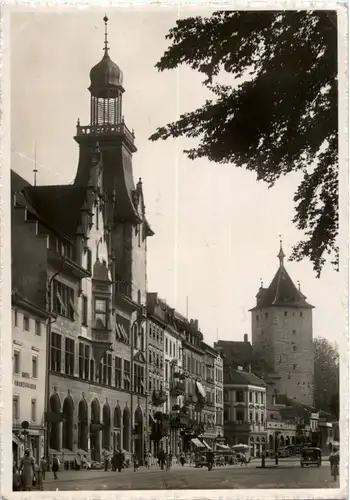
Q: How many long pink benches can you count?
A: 0